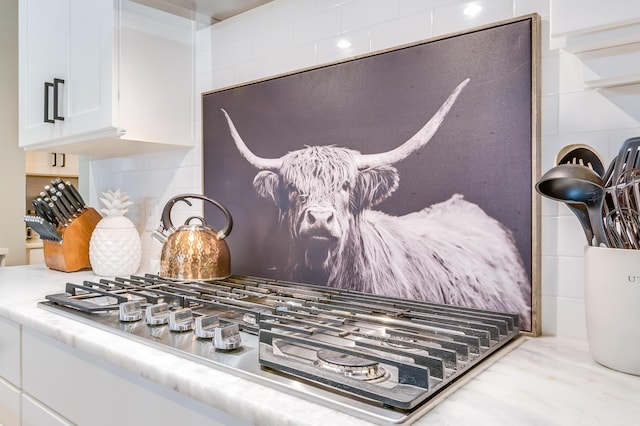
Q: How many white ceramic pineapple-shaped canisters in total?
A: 1